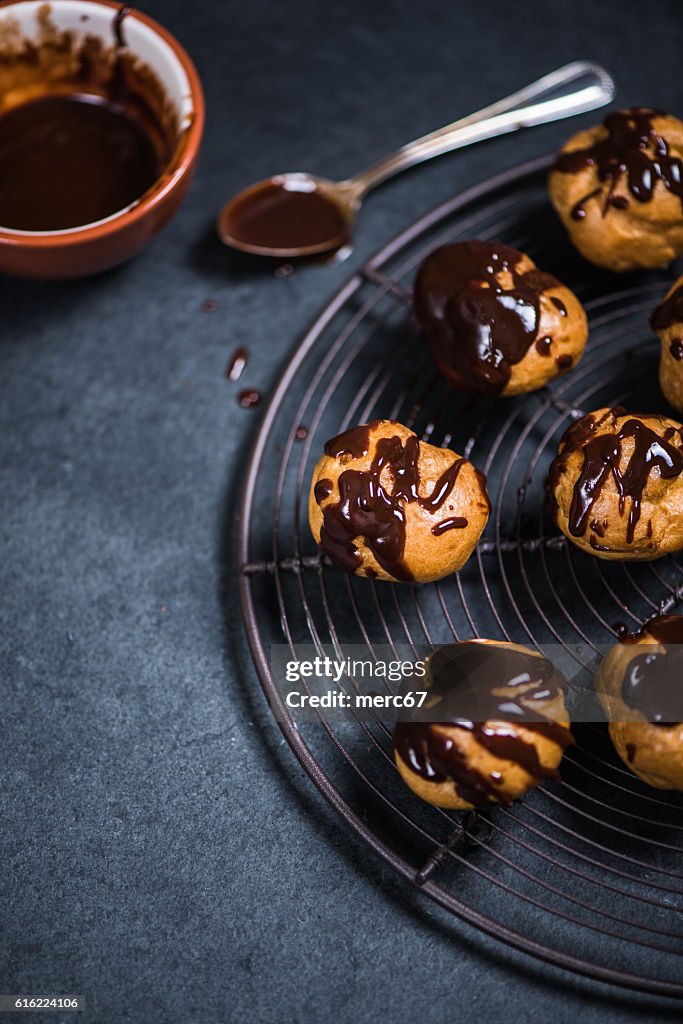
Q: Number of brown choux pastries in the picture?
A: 7